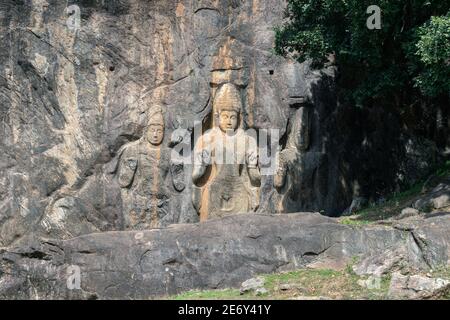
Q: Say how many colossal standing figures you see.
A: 3